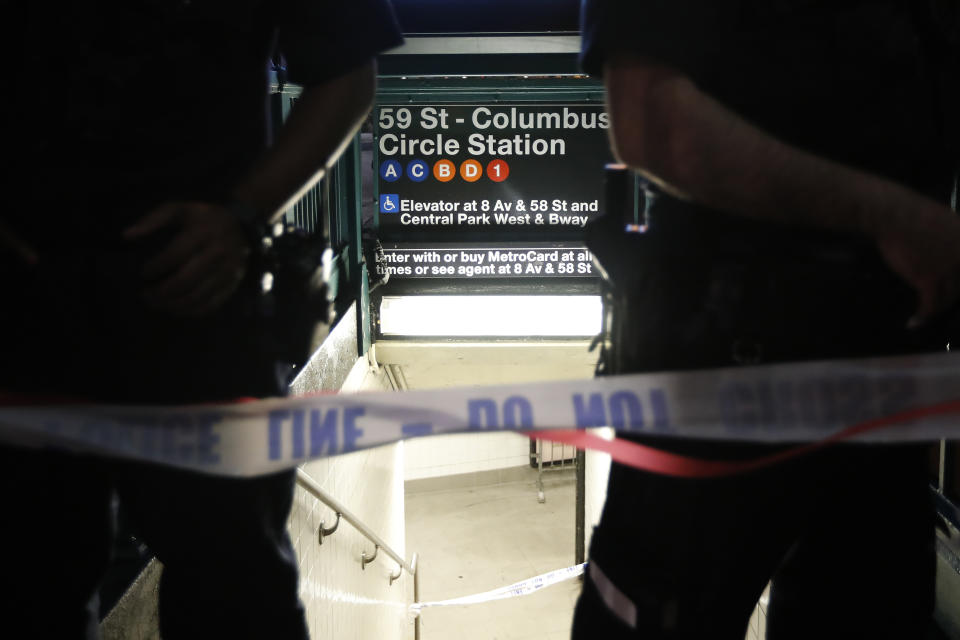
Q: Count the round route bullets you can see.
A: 5